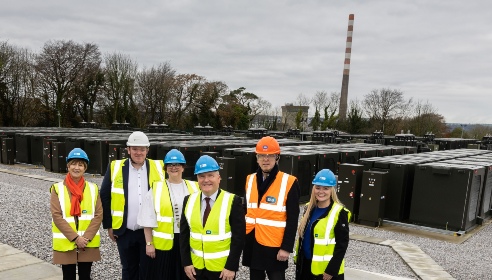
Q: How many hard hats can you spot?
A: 6